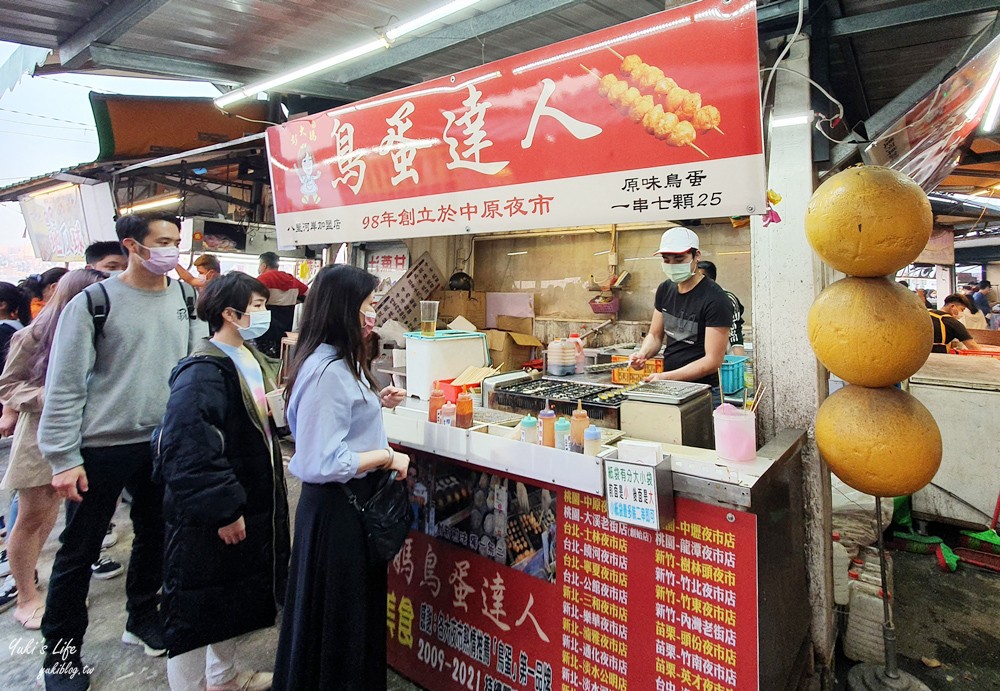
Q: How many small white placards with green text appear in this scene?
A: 1